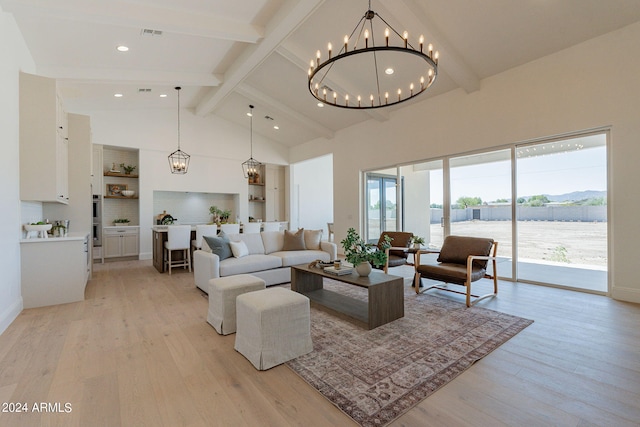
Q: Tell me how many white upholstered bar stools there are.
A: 5